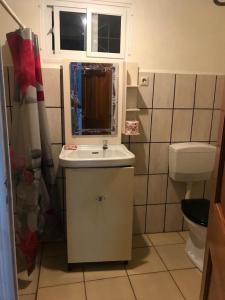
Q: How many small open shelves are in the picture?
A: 3